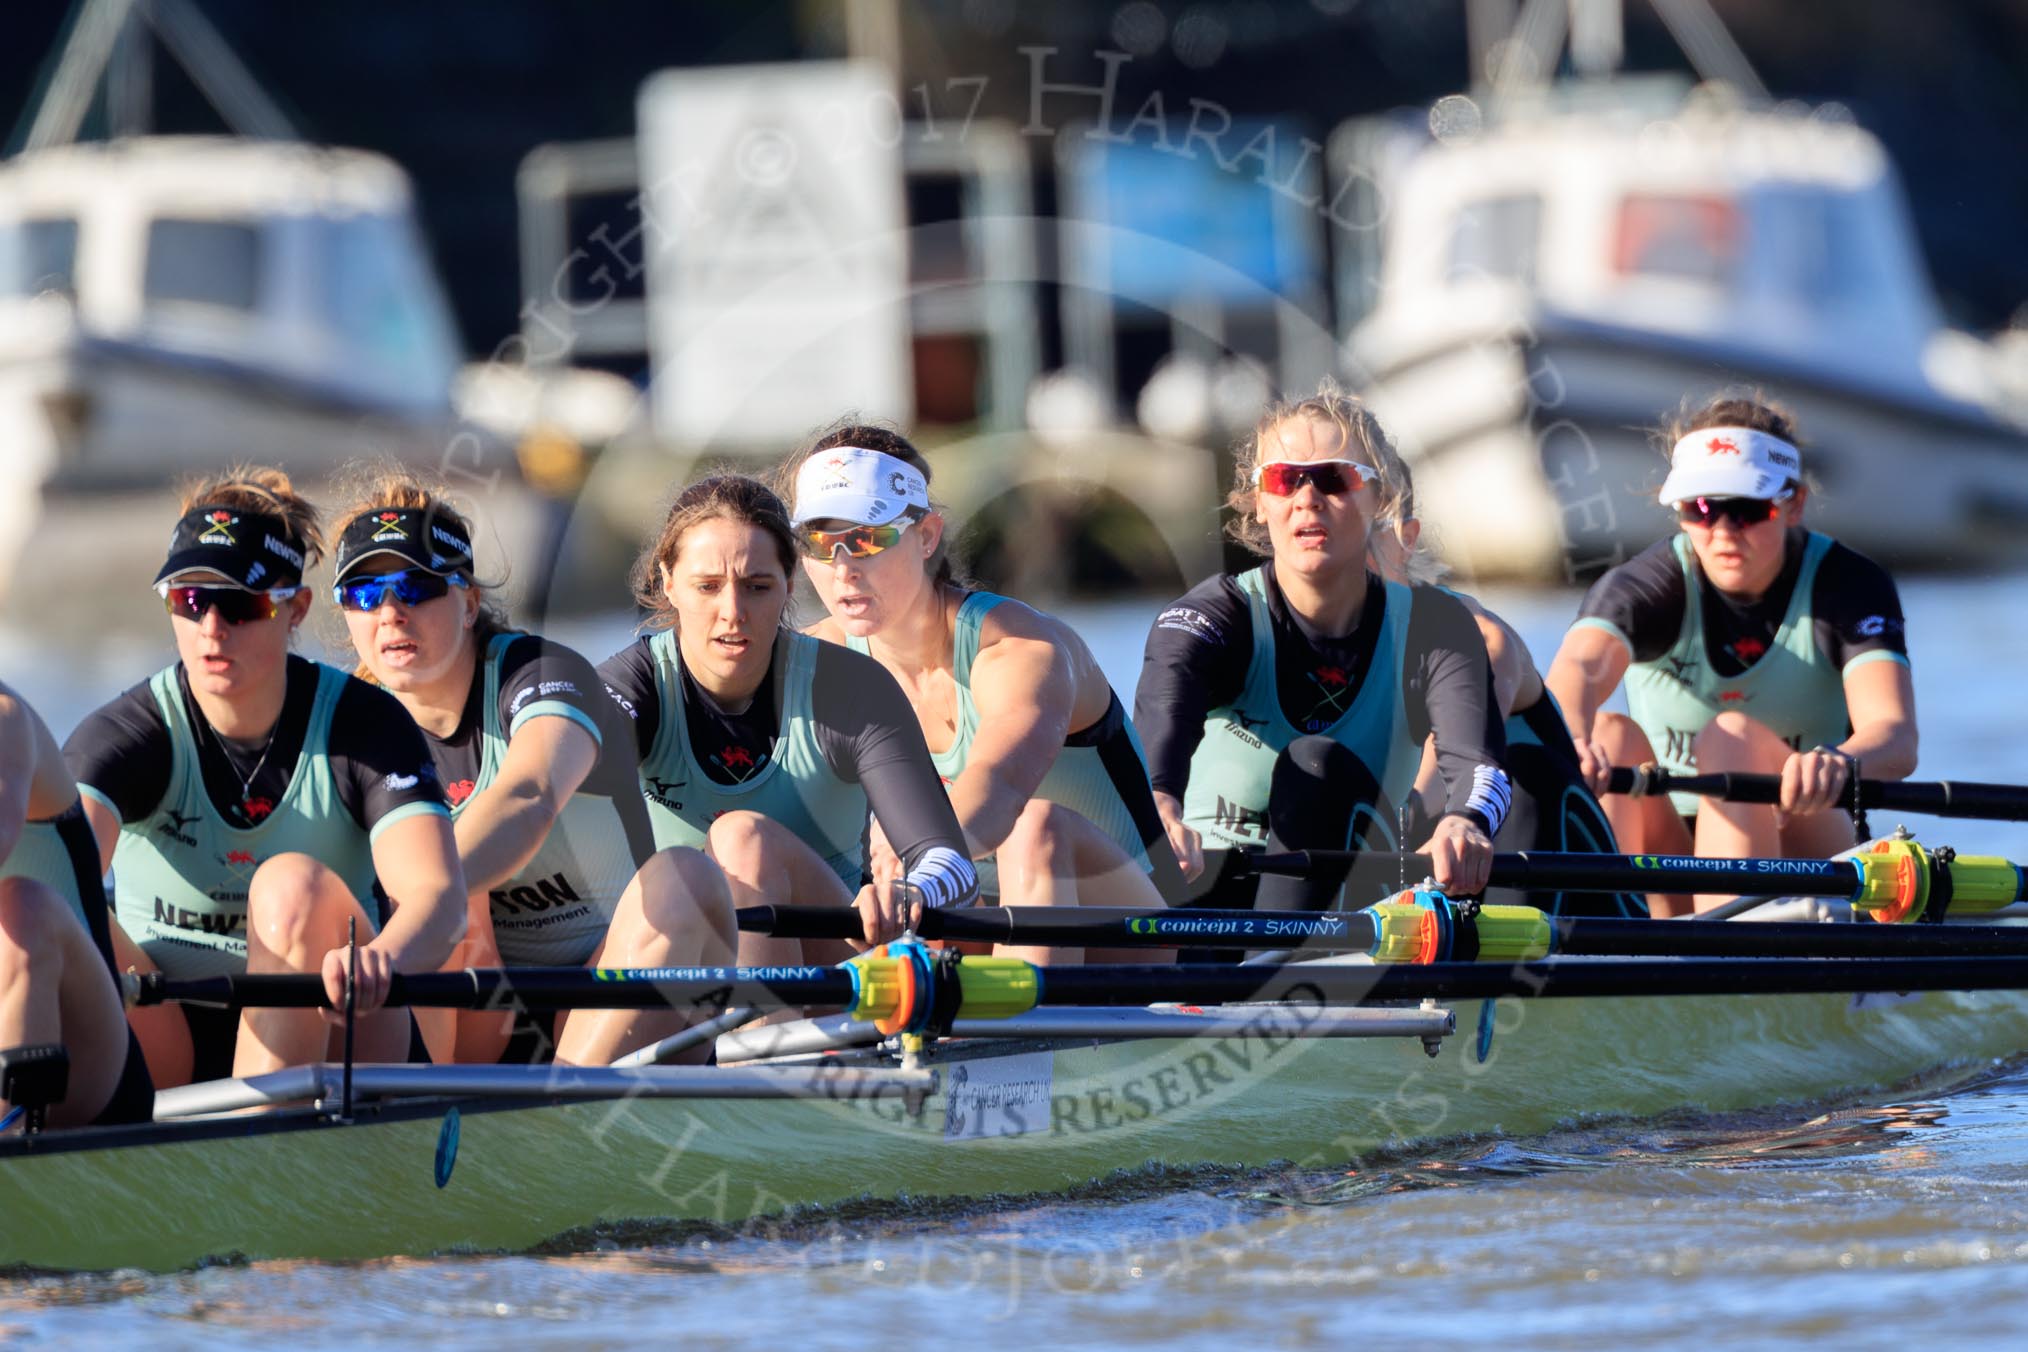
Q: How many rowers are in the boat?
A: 8